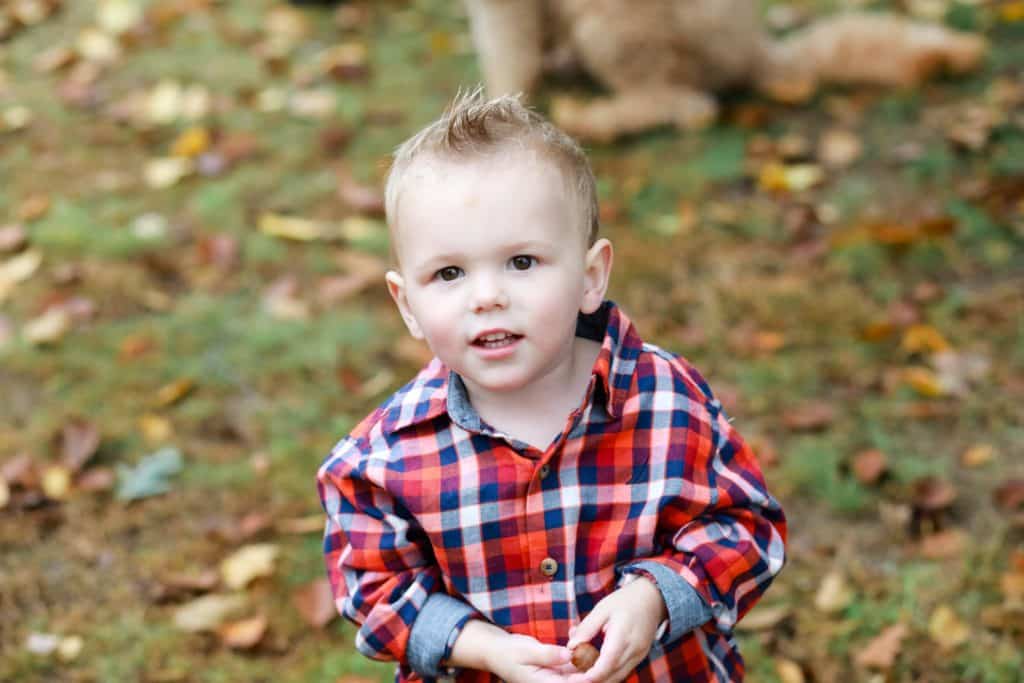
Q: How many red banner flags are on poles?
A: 0